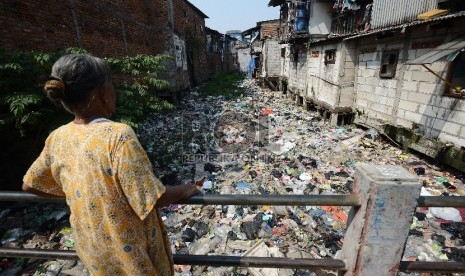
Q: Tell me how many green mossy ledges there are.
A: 1